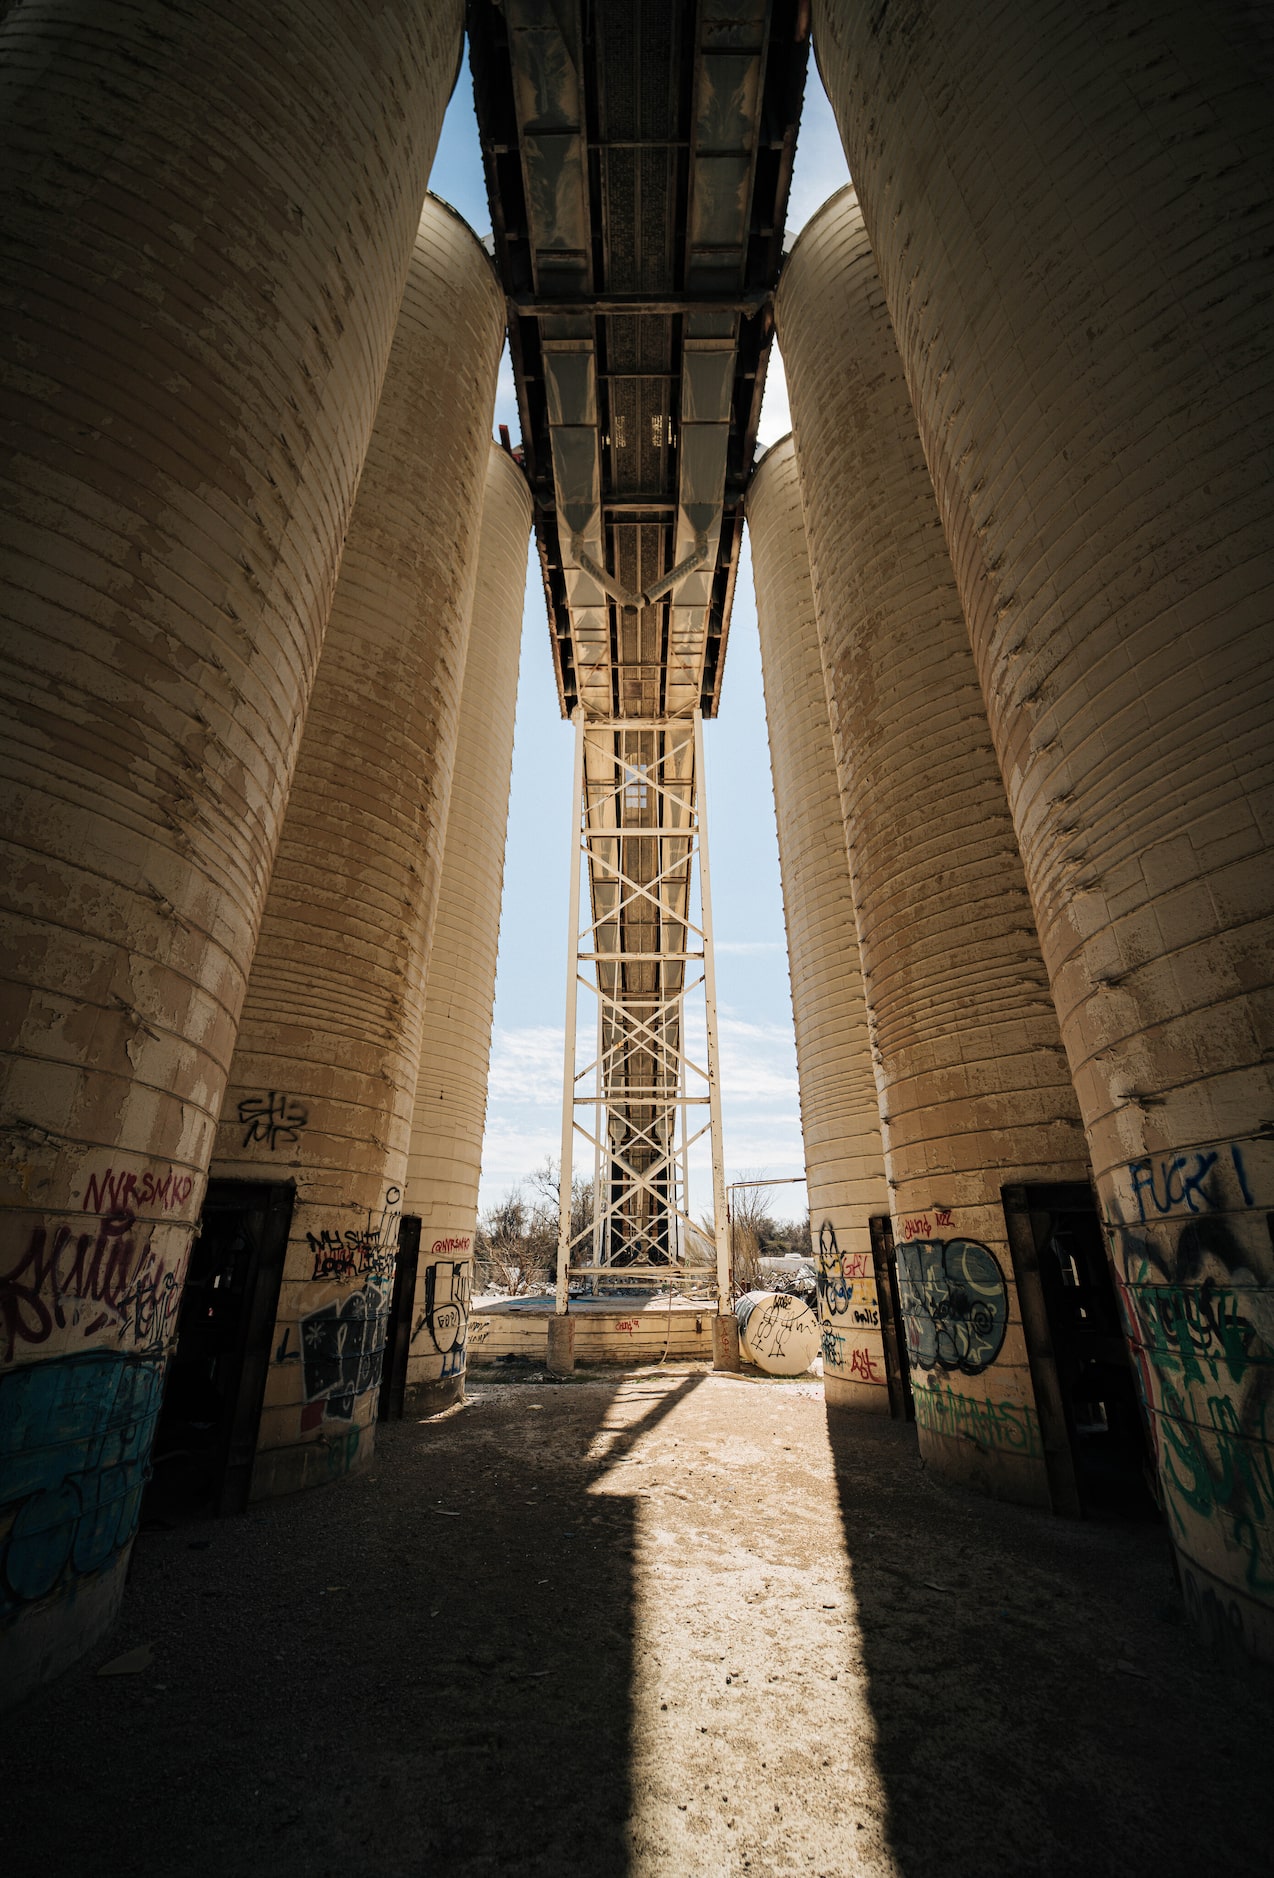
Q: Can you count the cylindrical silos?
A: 6